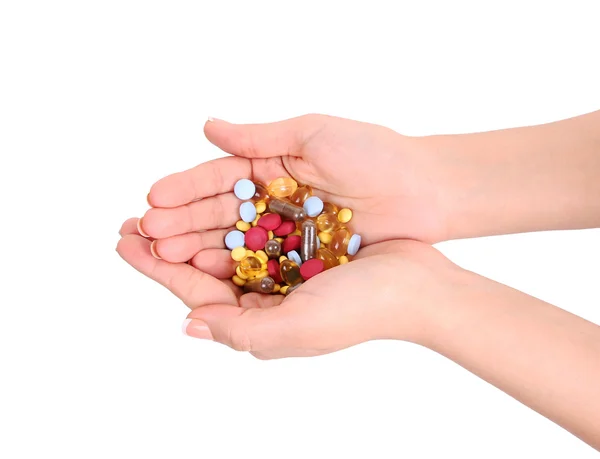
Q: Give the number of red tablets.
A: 6